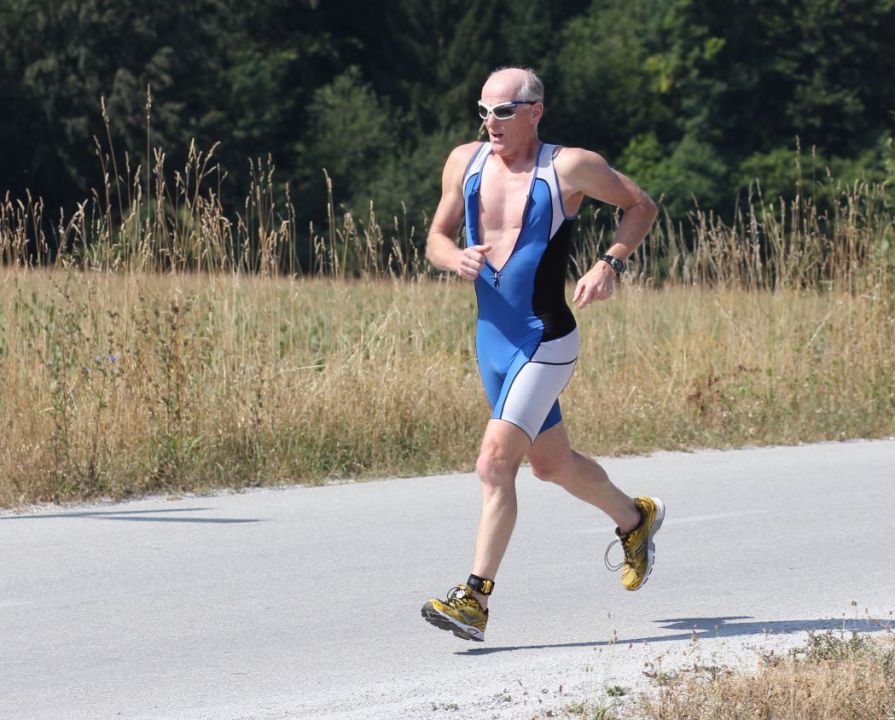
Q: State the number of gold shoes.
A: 2